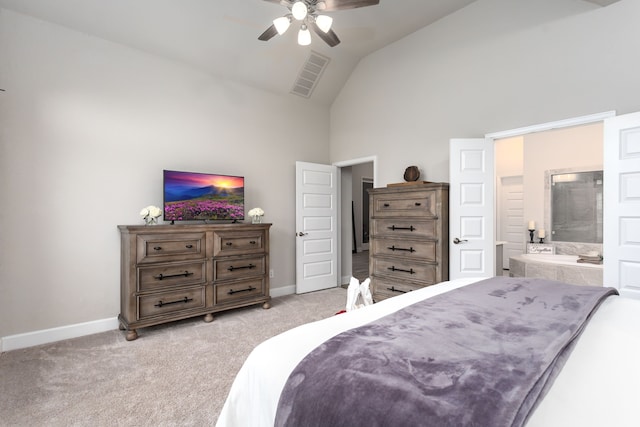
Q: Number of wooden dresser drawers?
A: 11